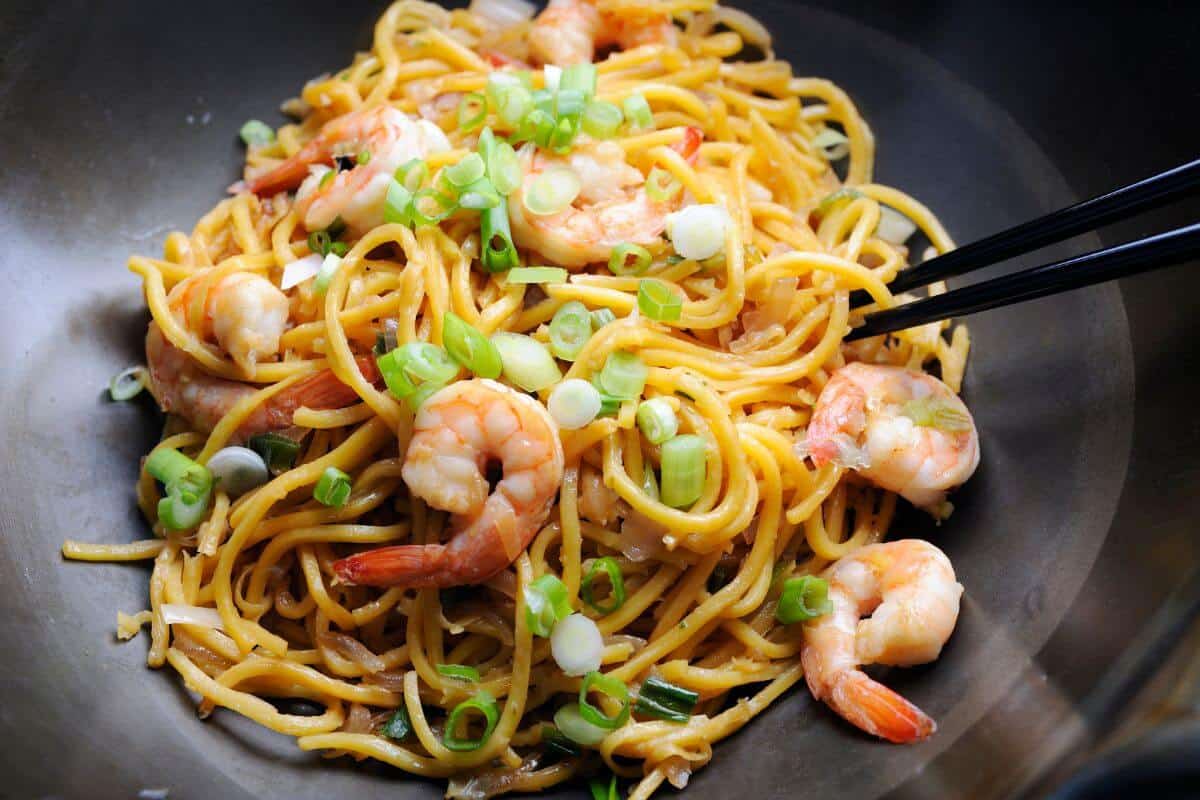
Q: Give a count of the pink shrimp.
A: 7